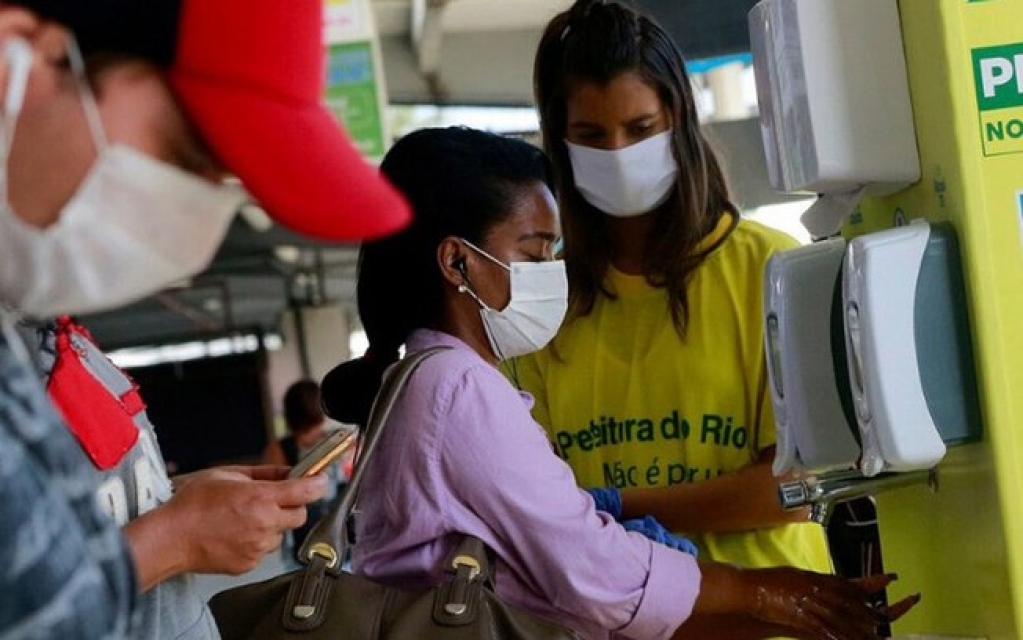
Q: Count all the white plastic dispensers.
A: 3